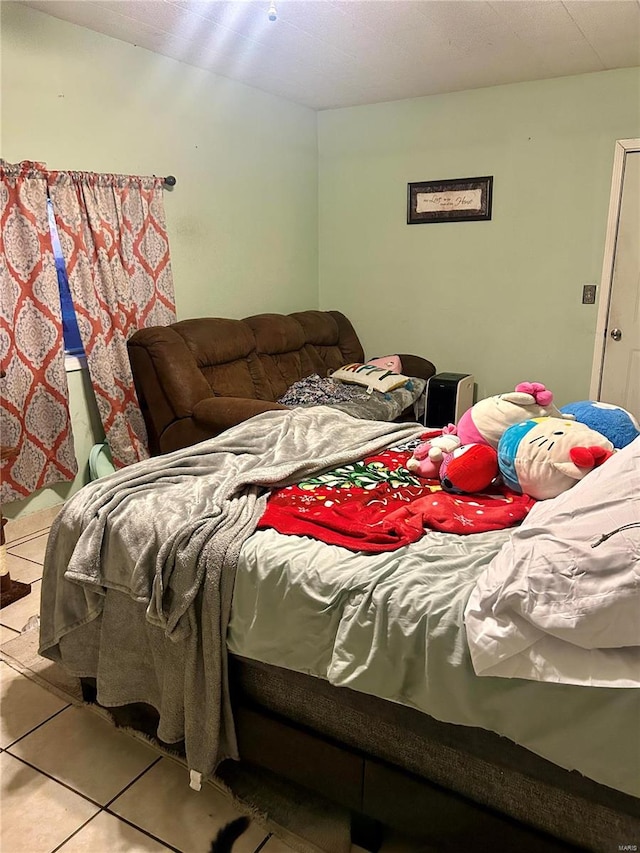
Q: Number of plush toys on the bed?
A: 5